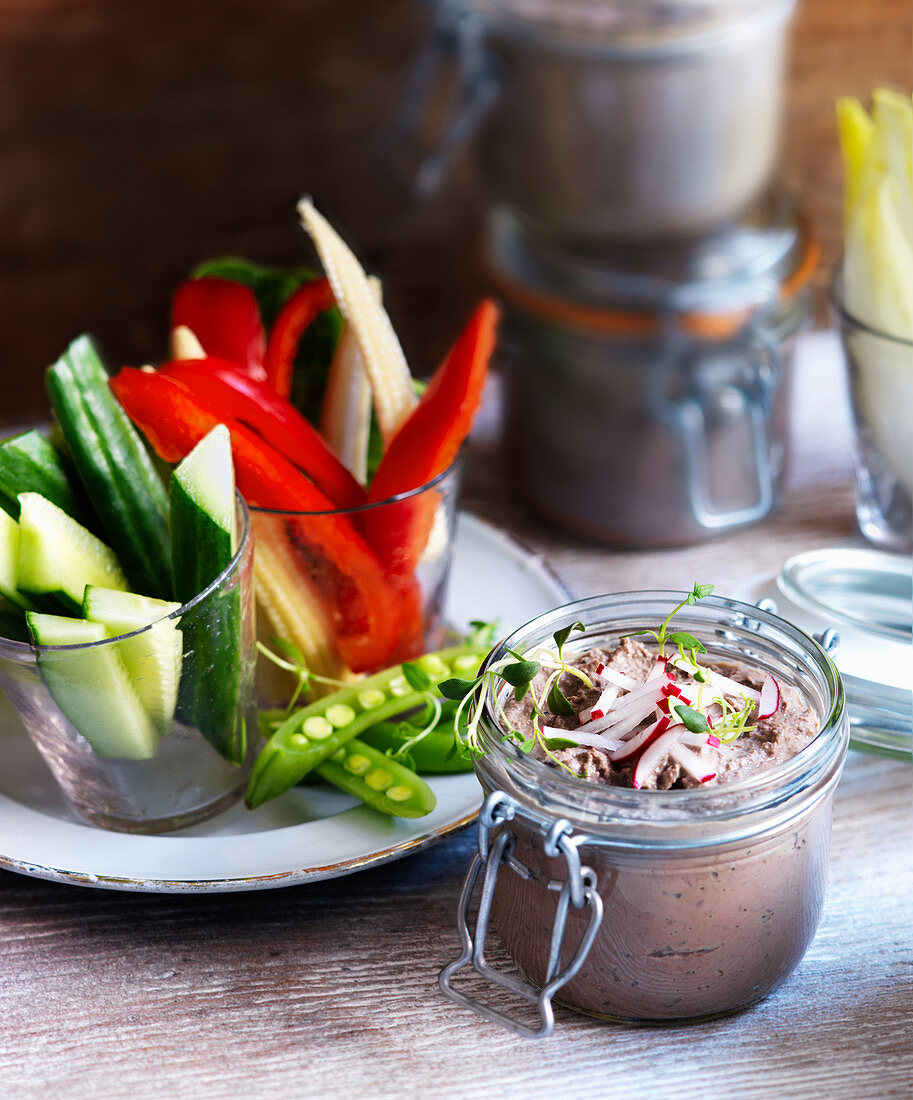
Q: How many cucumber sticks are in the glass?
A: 7